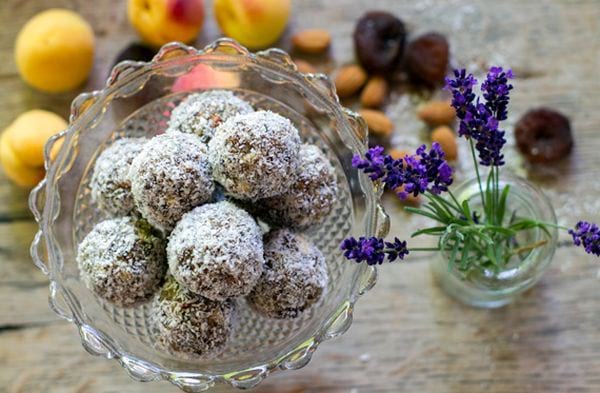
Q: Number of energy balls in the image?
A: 9